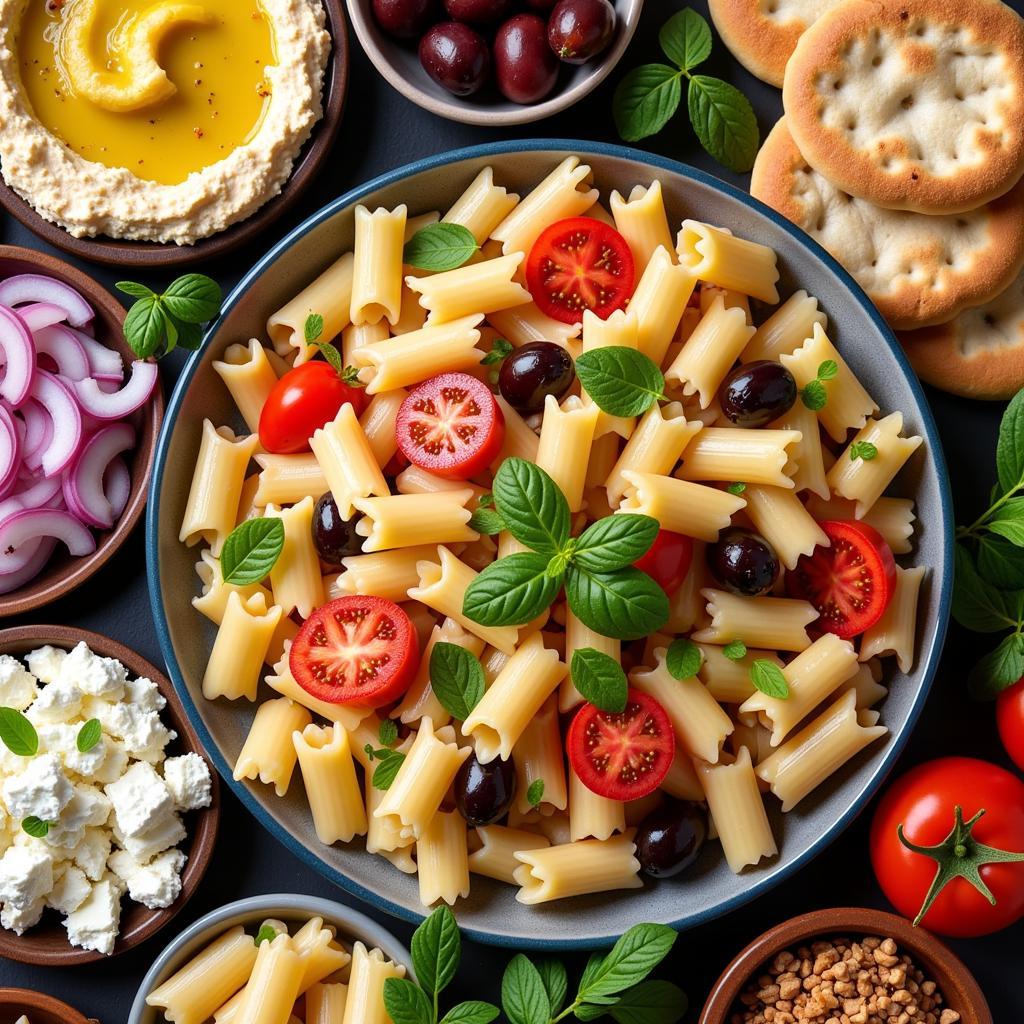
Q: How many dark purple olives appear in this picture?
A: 12